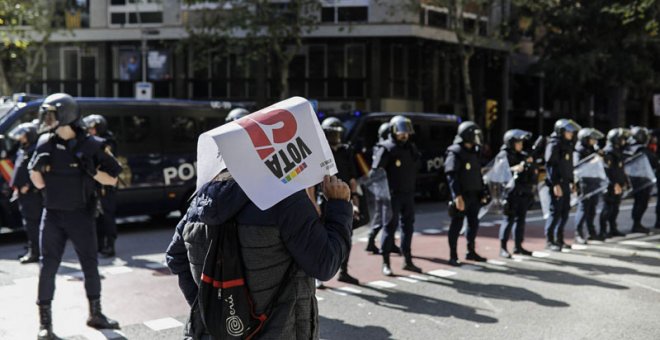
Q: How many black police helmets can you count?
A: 13